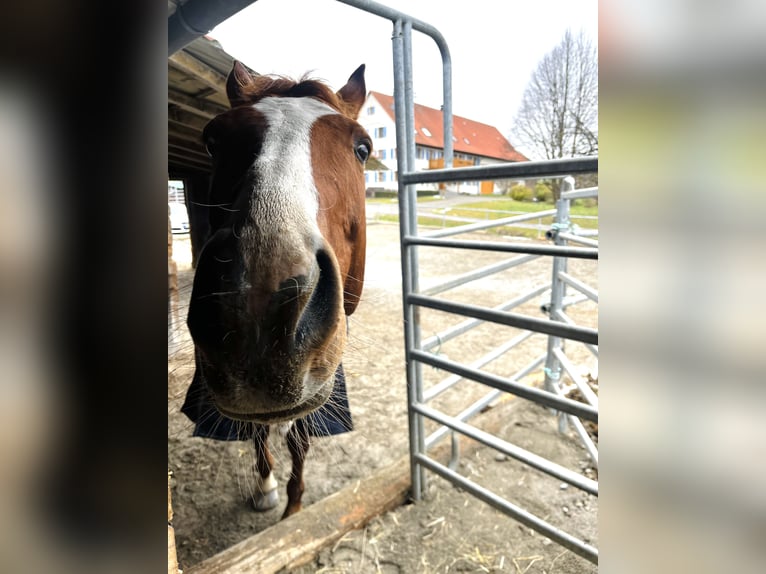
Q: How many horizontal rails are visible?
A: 6